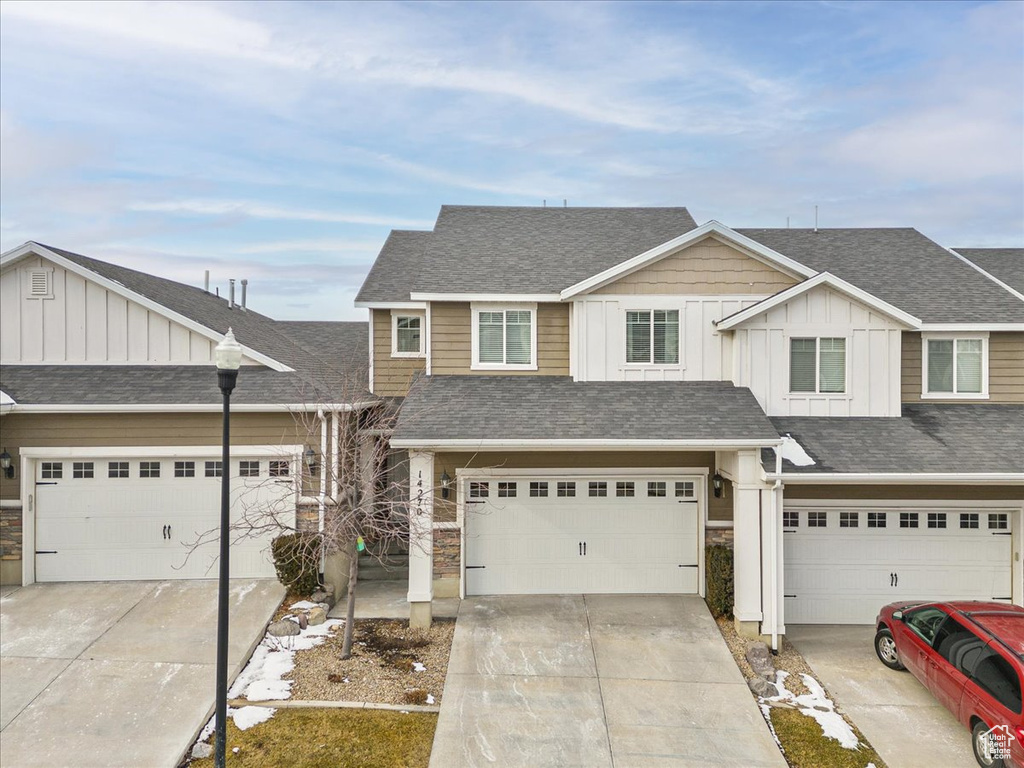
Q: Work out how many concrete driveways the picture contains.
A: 3